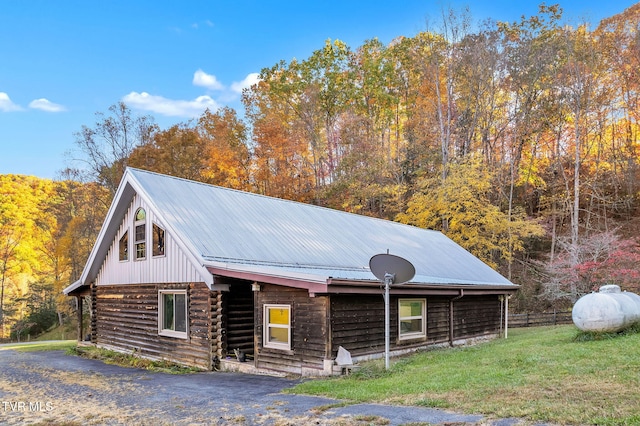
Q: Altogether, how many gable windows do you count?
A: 3